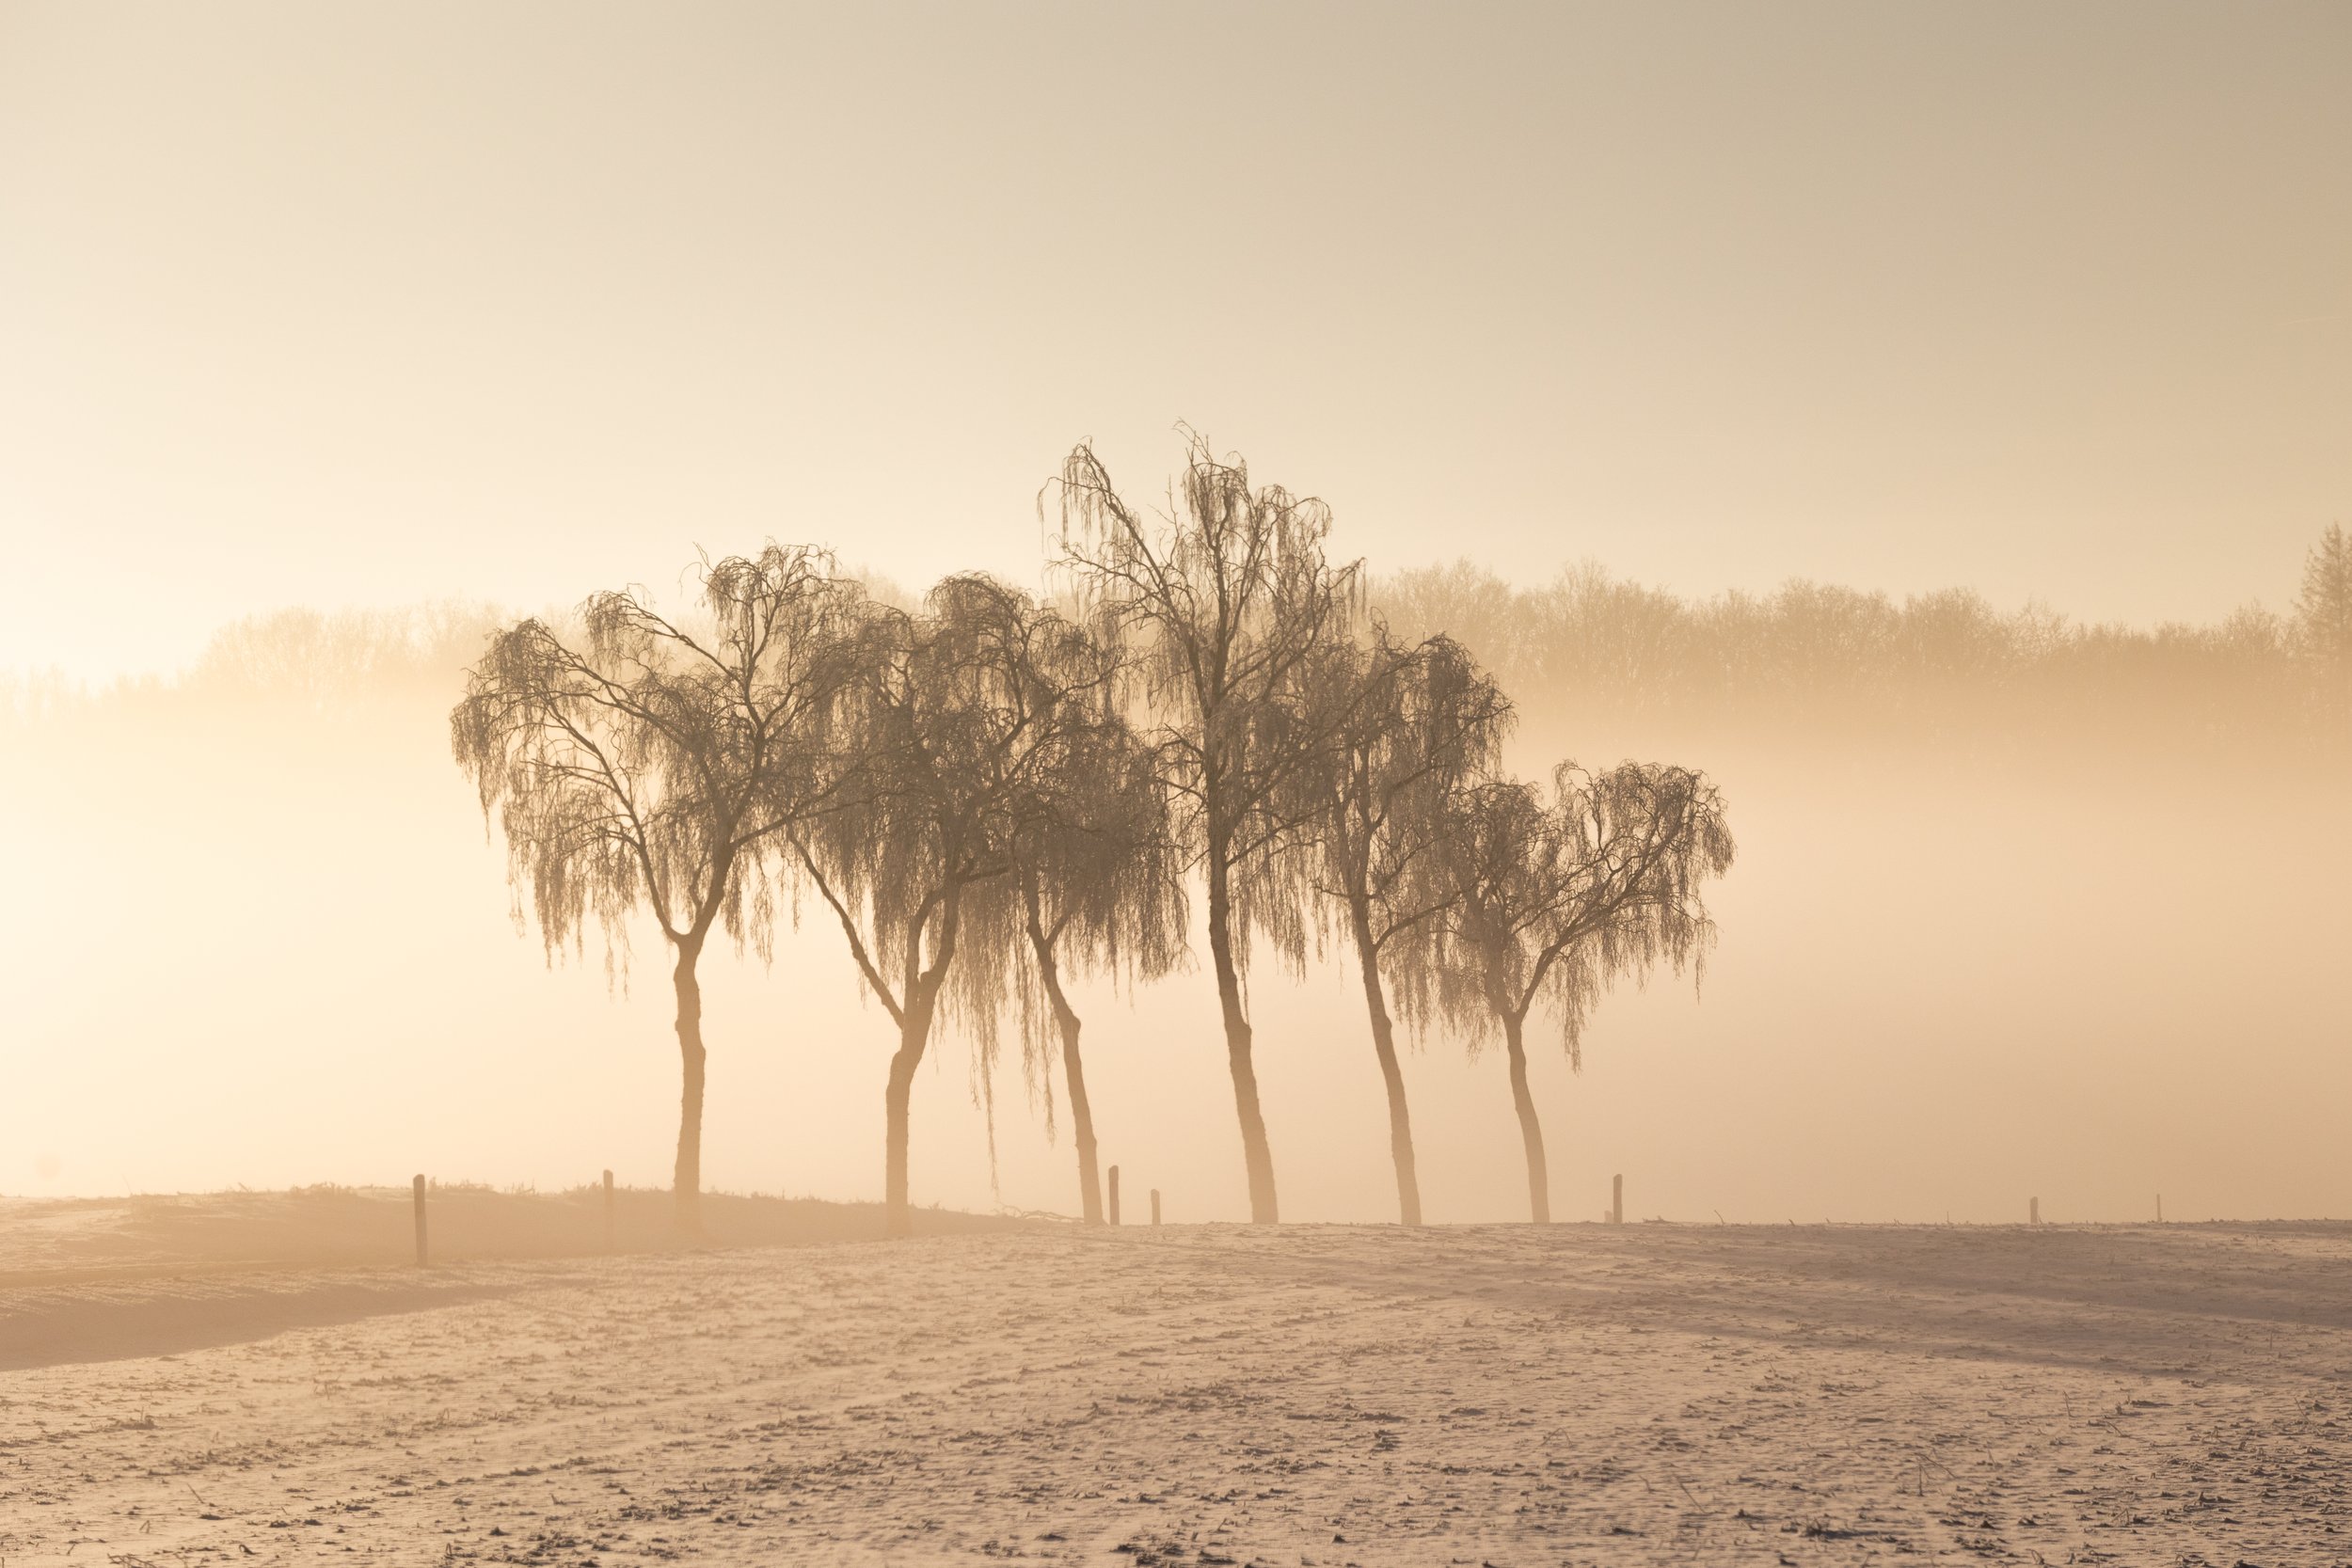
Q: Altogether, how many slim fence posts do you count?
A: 7